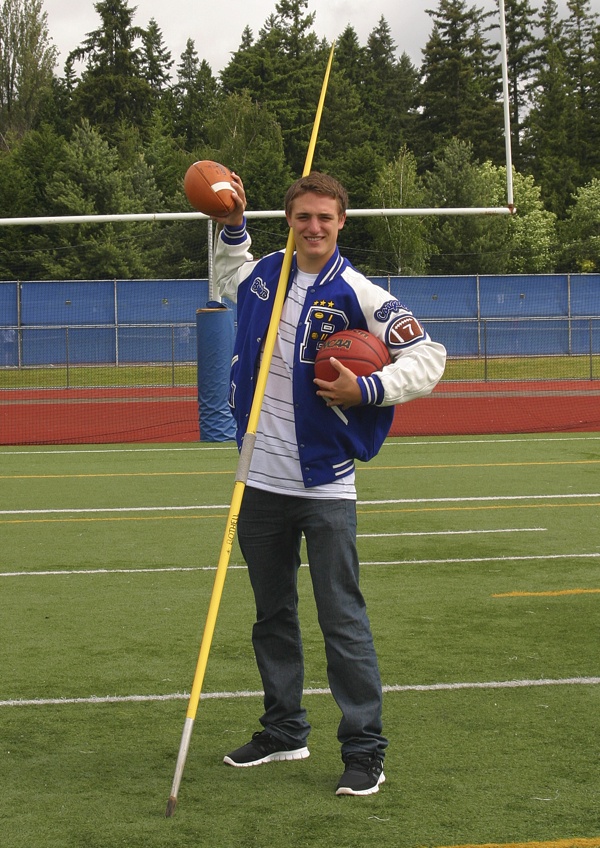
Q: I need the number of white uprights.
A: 1